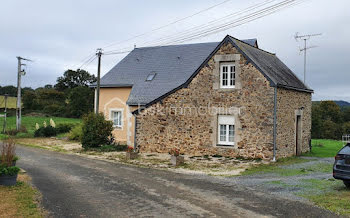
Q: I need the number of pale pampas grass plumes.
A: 3